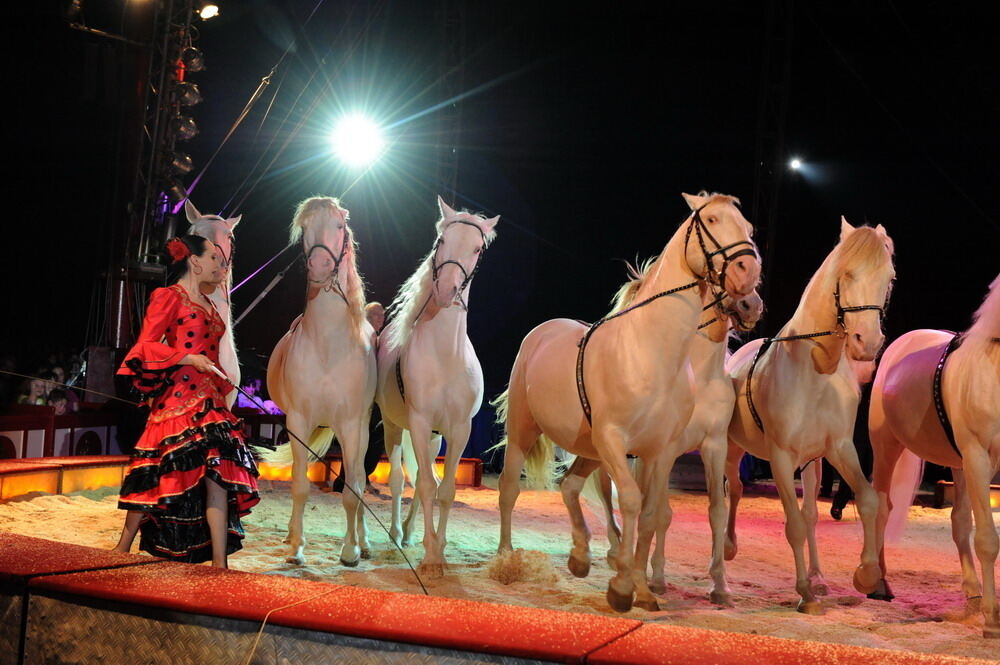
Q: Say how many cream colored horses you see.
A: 7